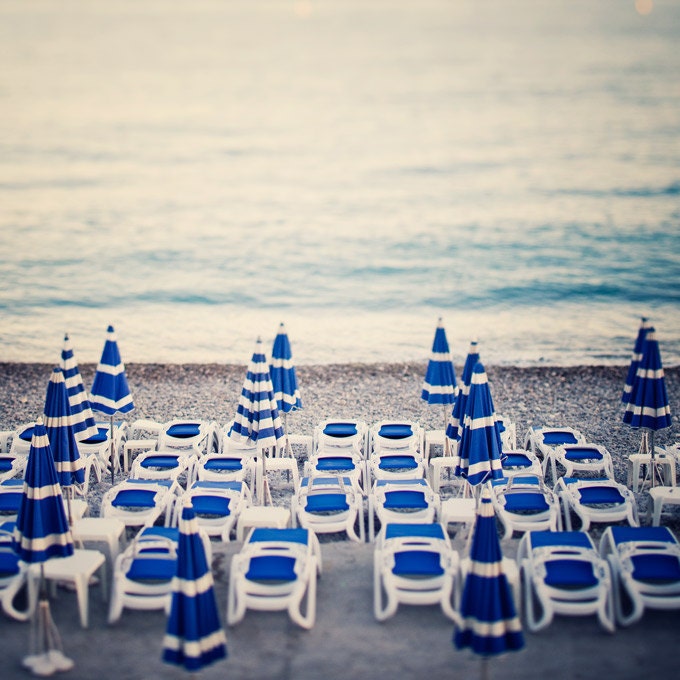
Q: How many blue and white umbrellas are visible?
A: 13